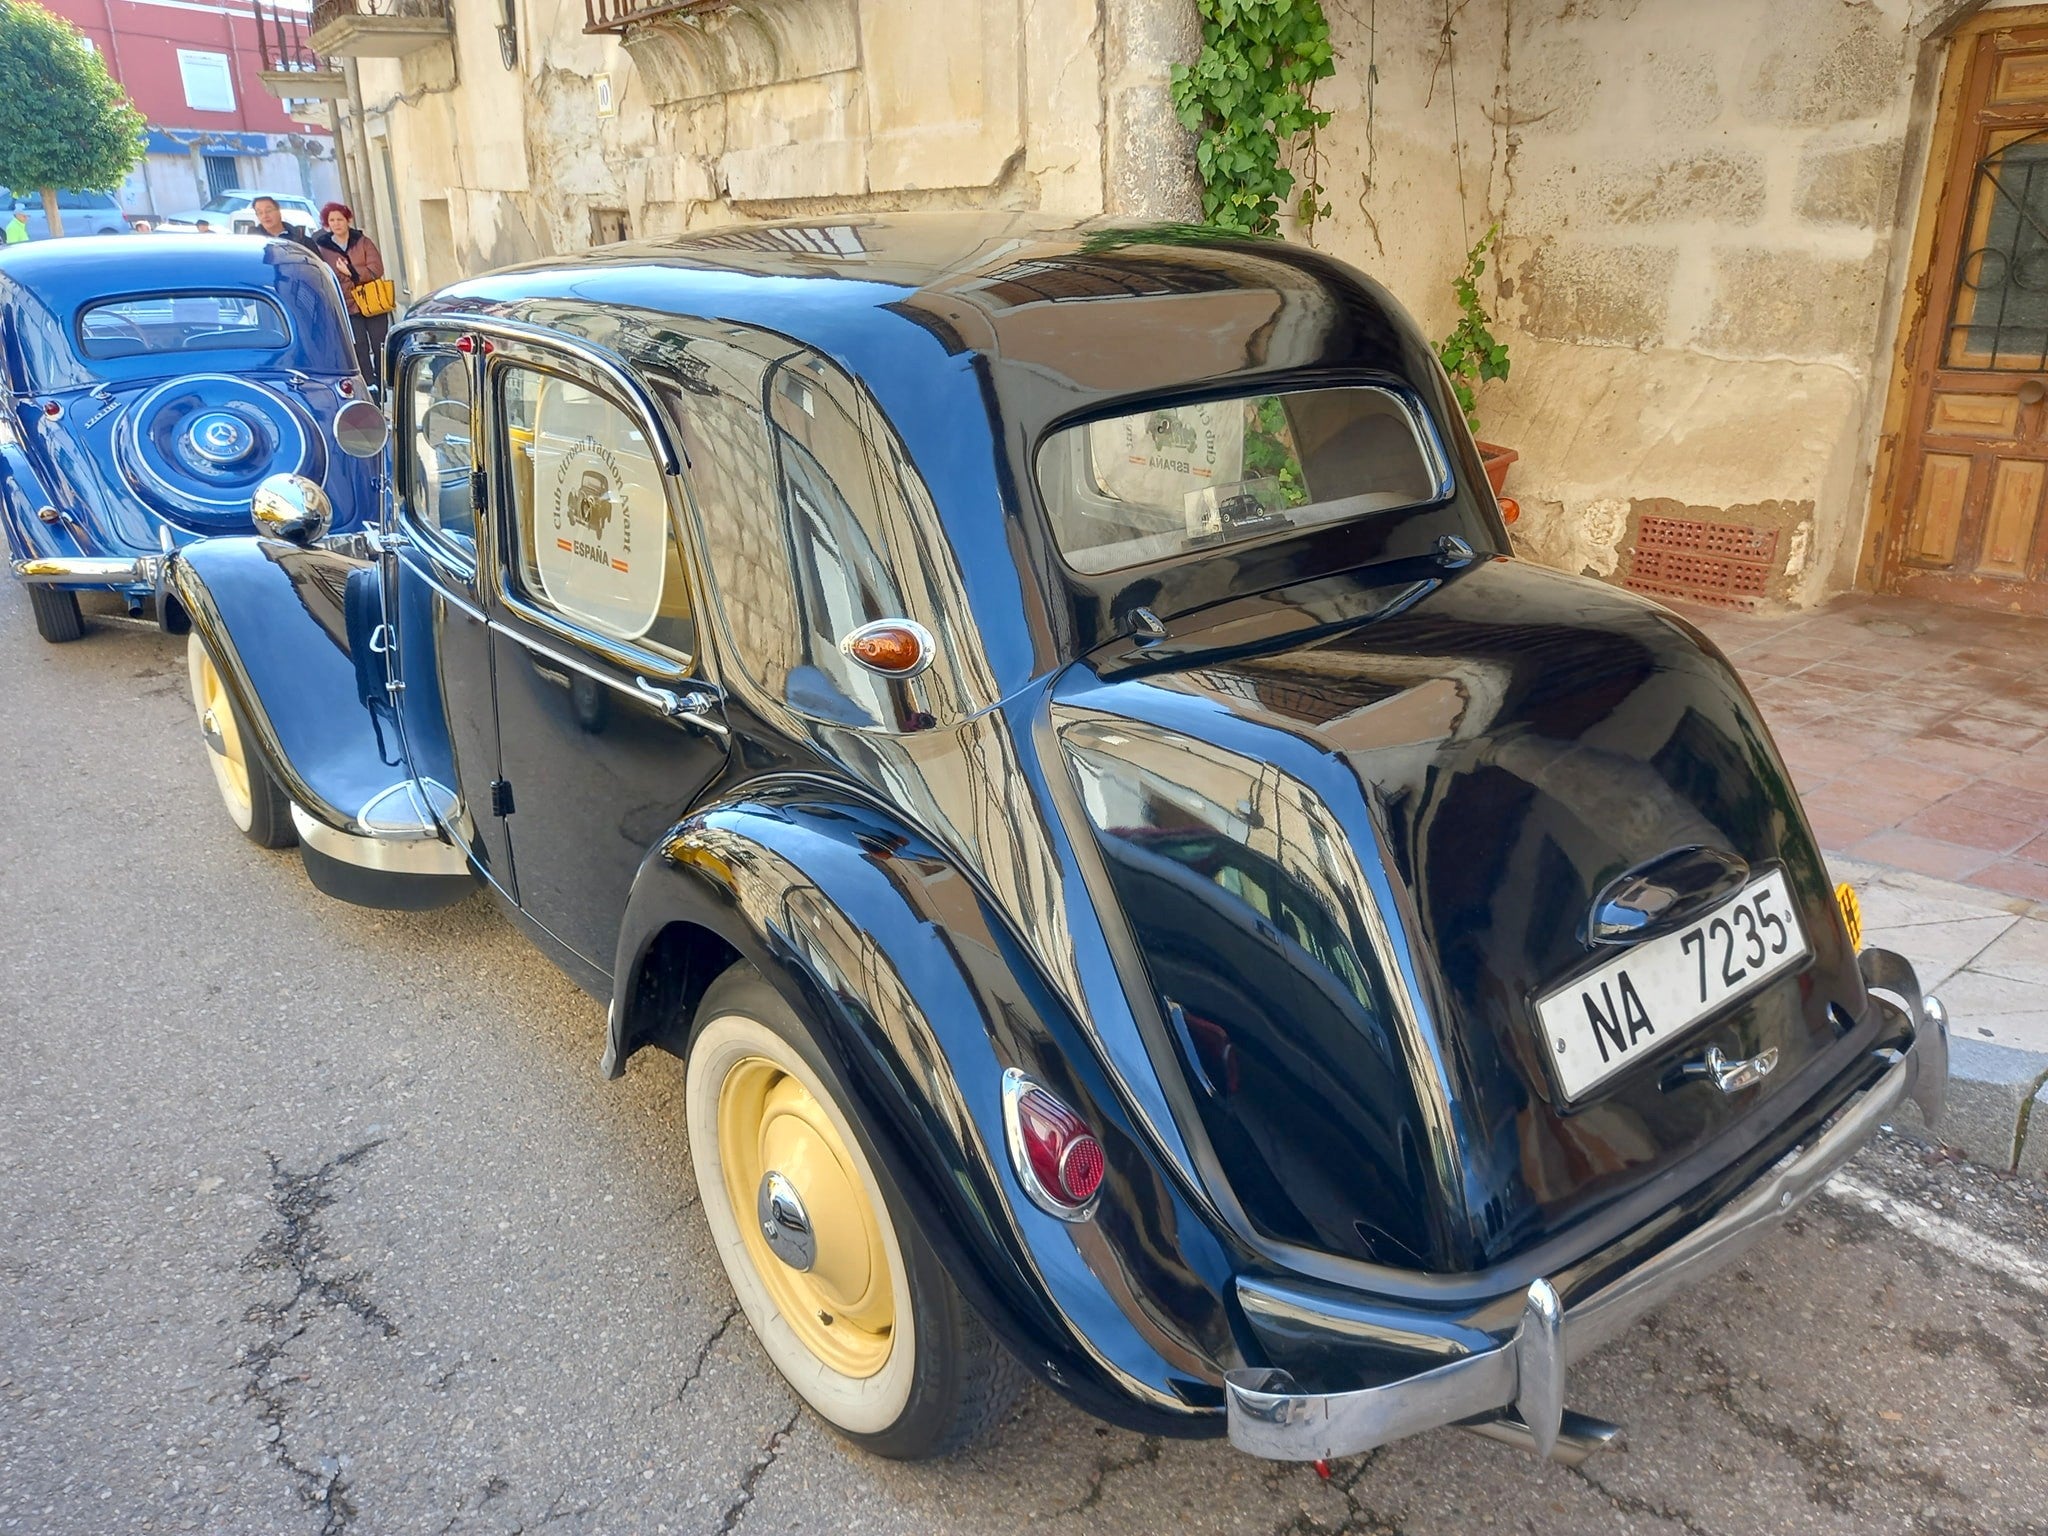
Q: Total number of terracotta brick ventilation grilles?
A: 1